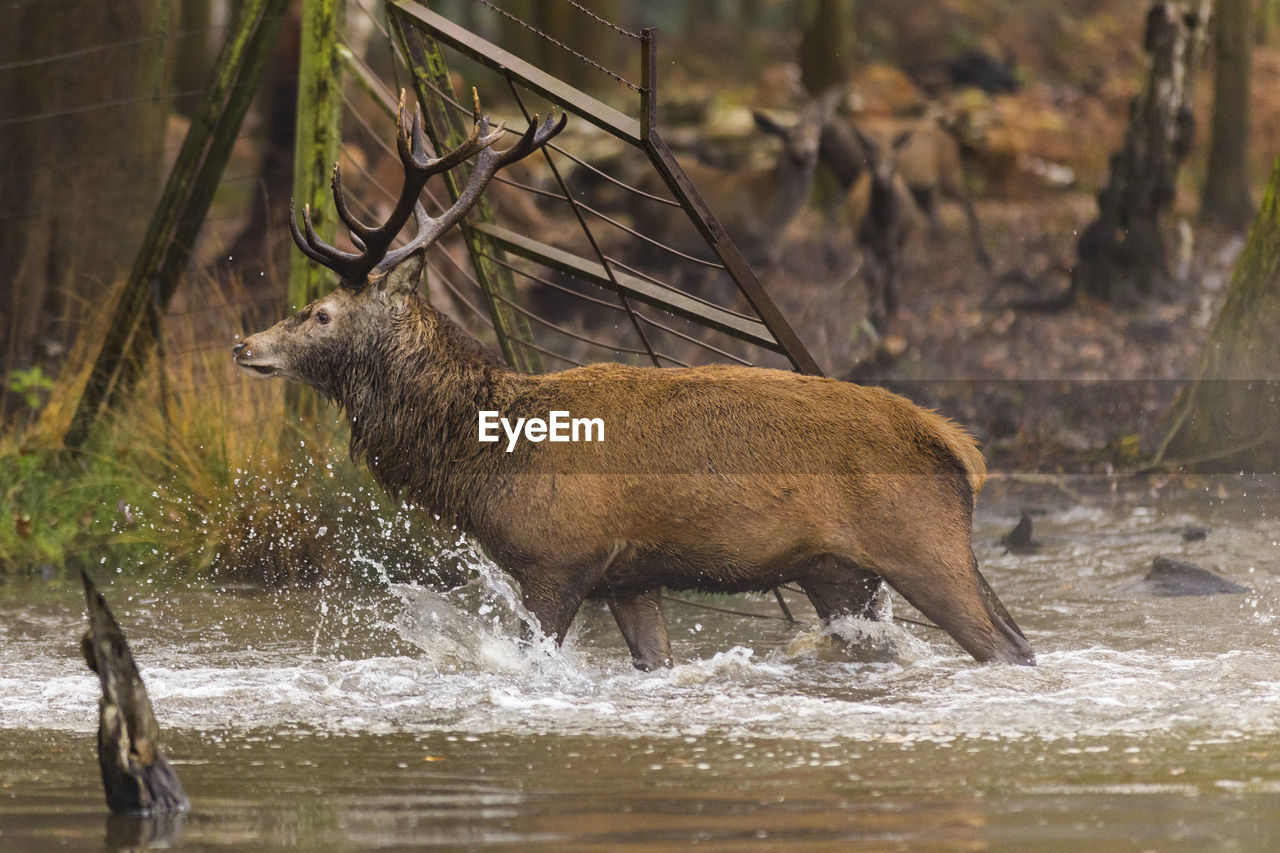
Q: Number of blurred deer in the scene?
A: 3